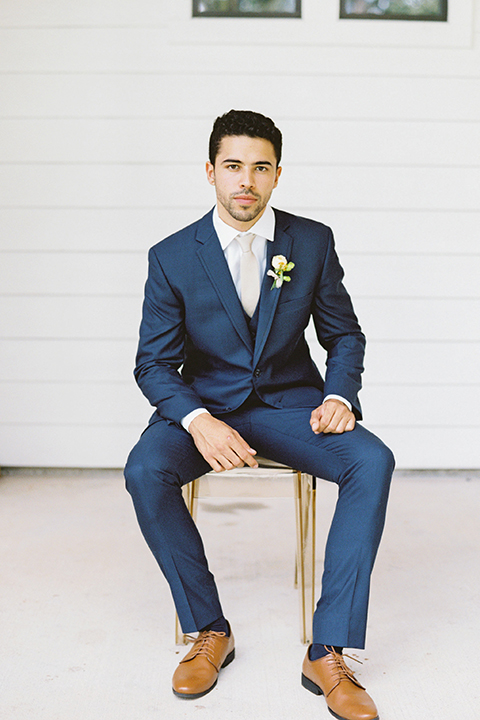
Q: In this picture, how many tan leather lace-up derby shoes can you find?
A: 2